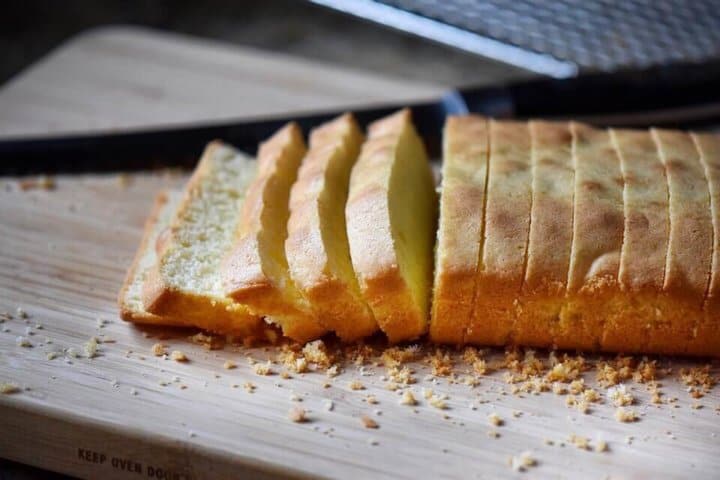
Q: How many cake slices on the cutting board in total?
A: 12